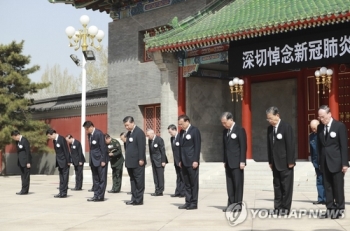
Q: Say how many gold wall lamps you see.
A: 2